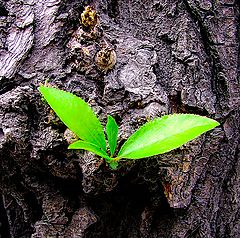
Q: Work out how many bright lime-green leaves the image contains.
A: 4